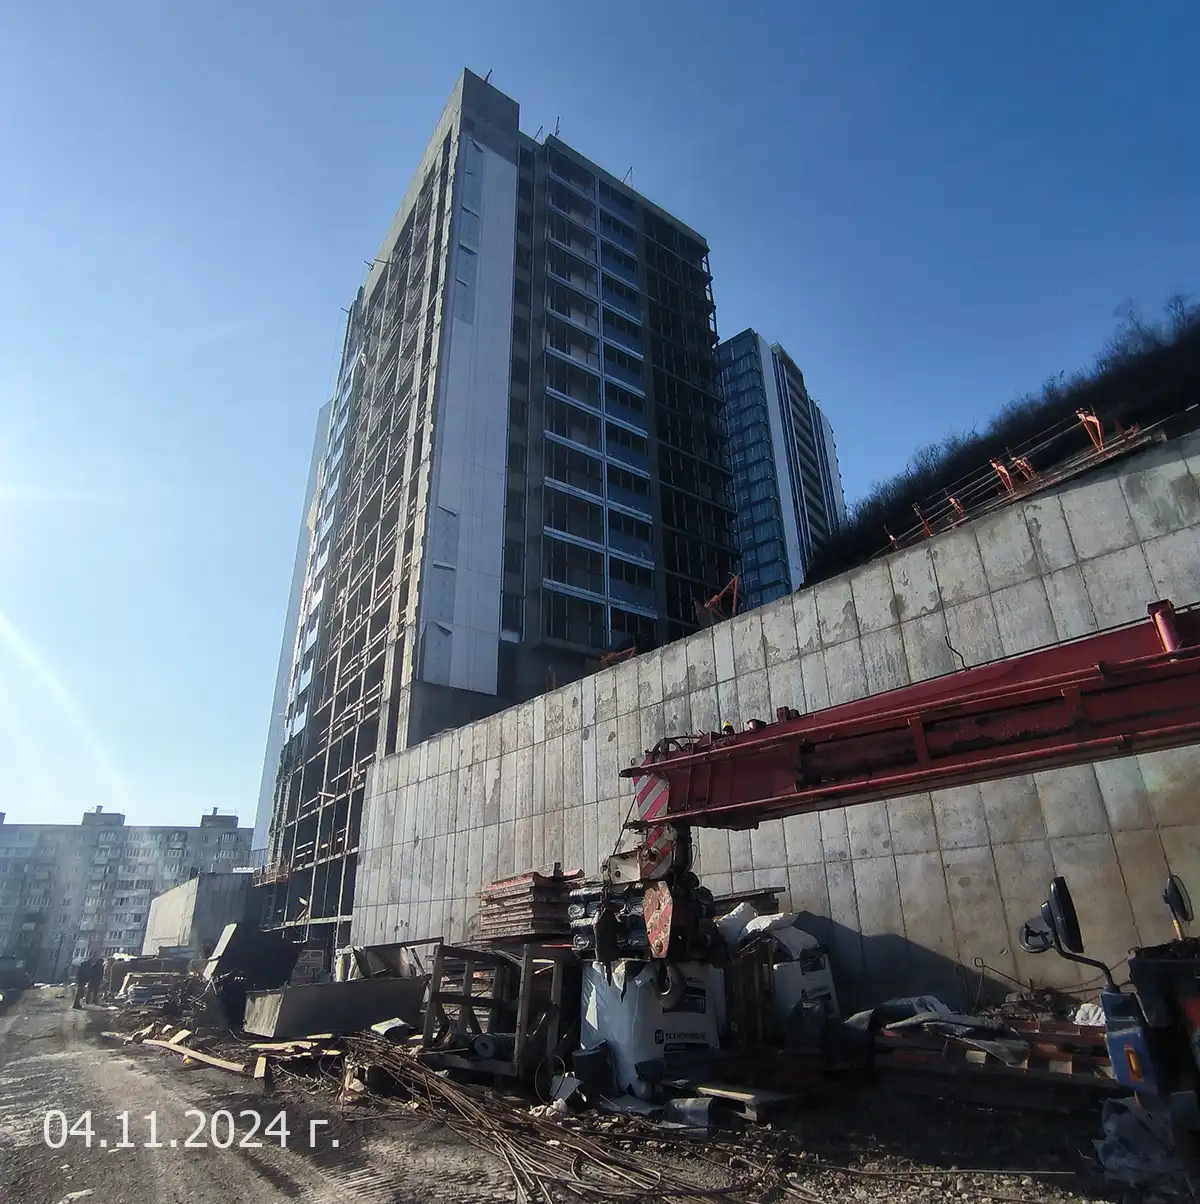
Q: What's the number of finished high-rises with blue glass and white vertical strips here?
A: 1